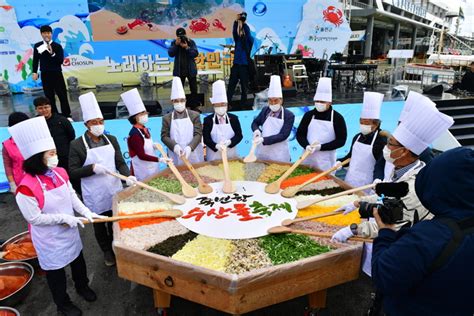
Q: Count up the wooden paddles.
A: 11